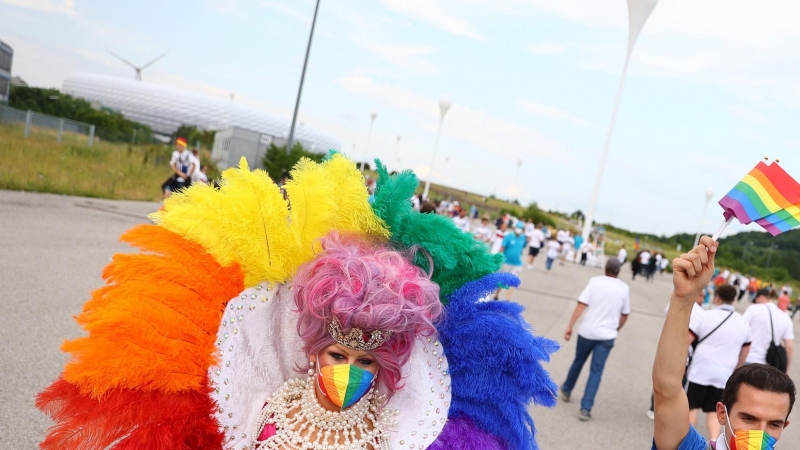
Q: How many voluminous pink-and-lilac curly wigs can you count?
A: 1